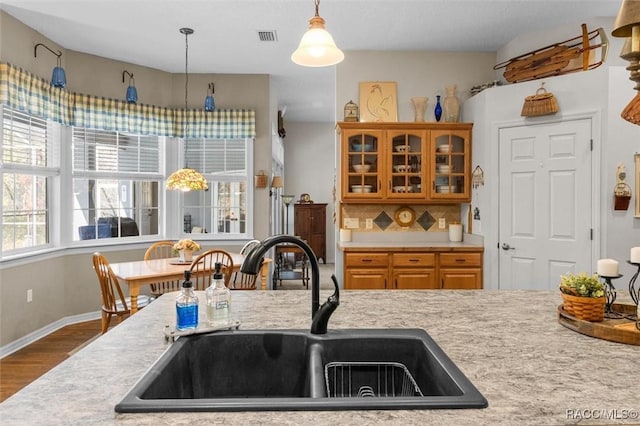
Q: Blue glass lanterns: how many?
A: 3